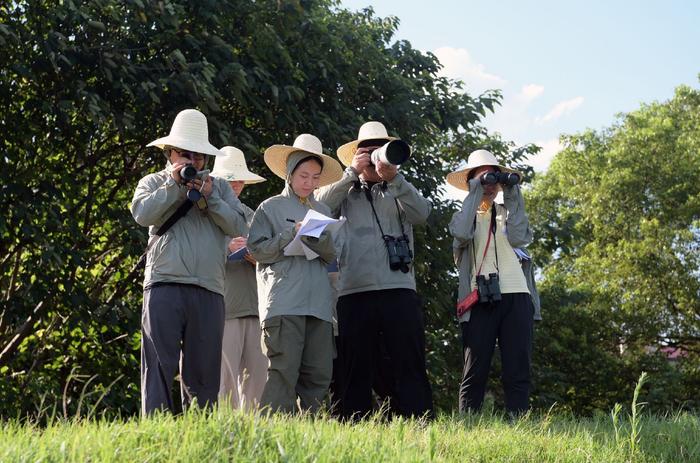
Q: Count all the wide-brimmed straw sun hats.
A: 5